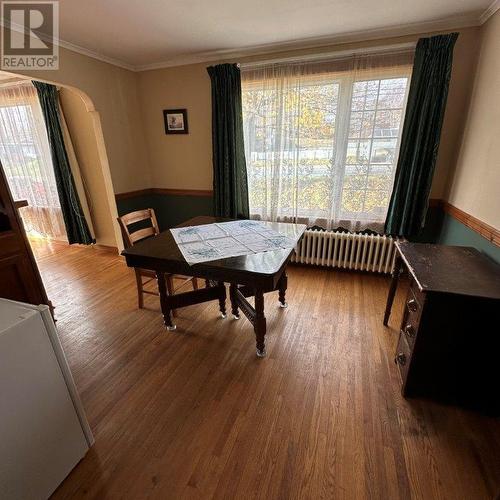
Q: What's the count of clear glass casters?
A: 5